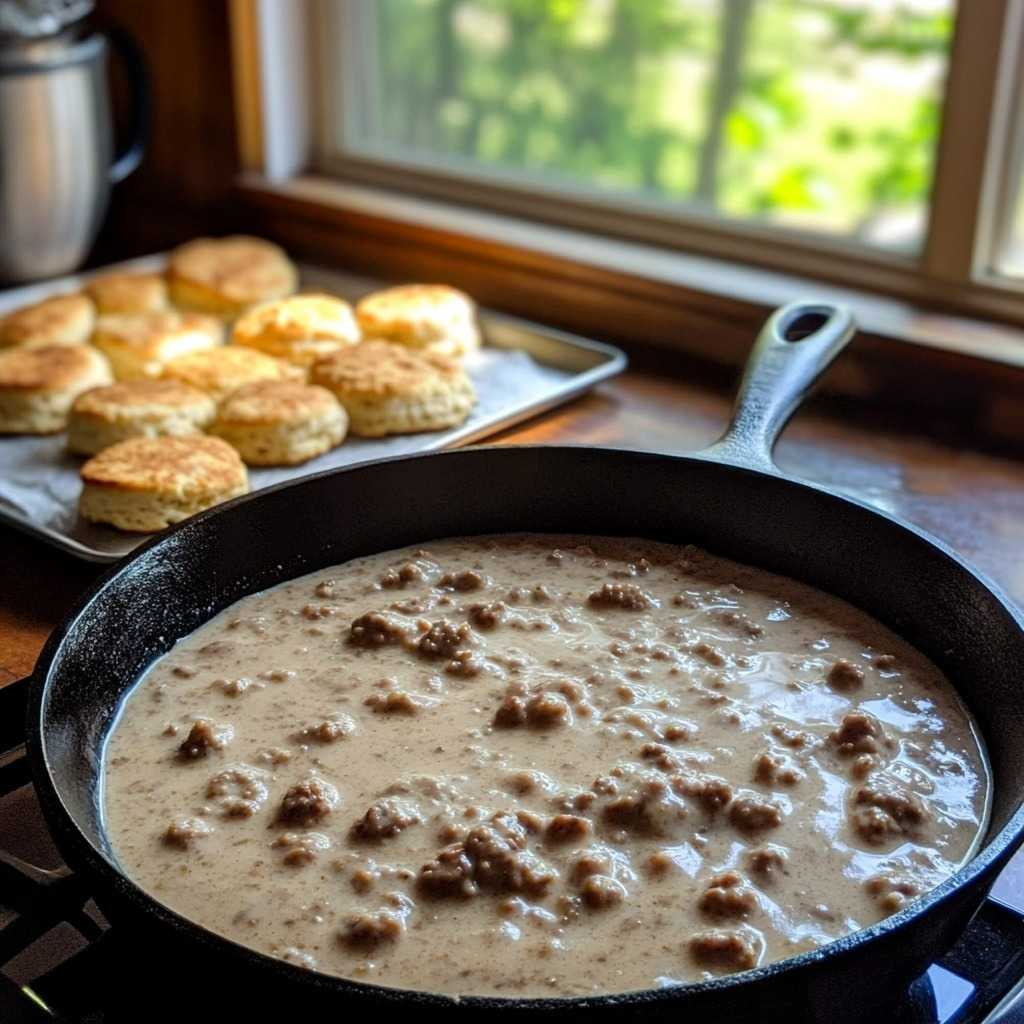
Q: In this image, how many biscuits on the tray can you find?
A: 12